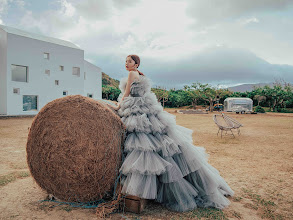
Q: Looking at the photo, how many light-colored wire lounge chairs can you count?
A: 2